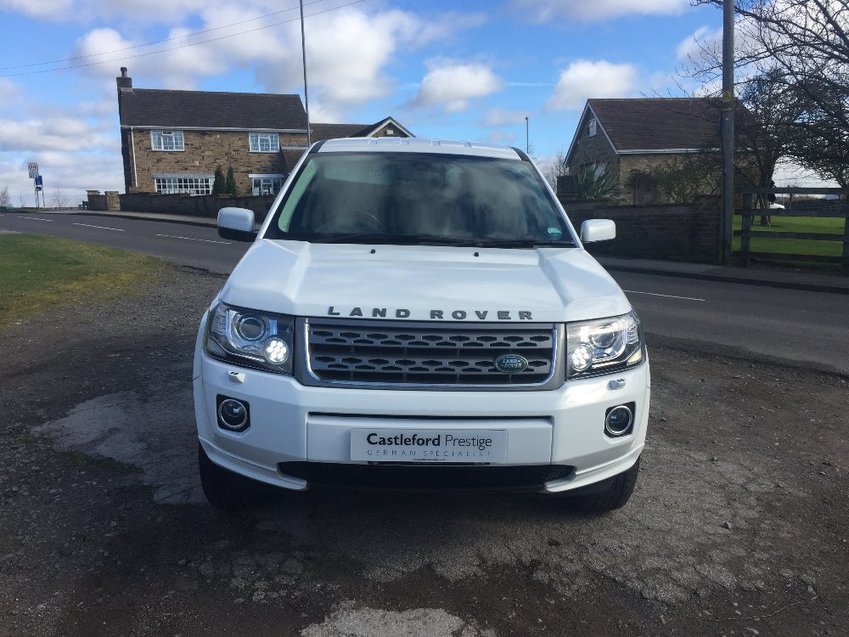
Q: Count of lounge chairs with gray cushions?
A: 0